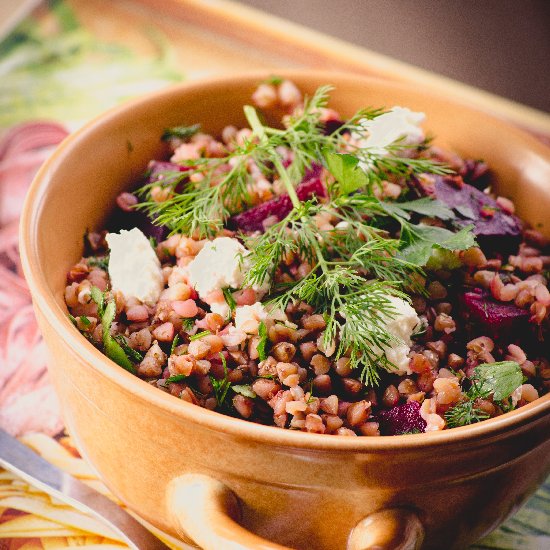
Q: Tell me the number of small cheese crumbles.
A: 5